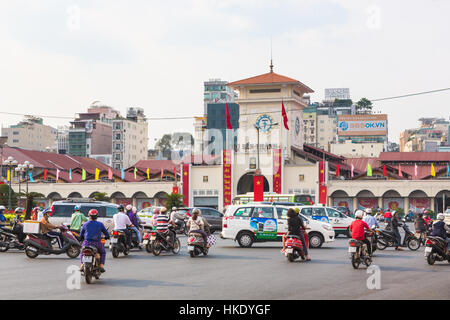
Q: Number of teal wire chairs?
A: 0